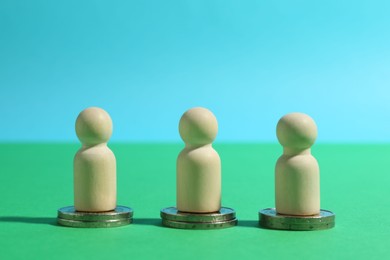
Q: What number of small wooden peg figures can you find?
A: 3